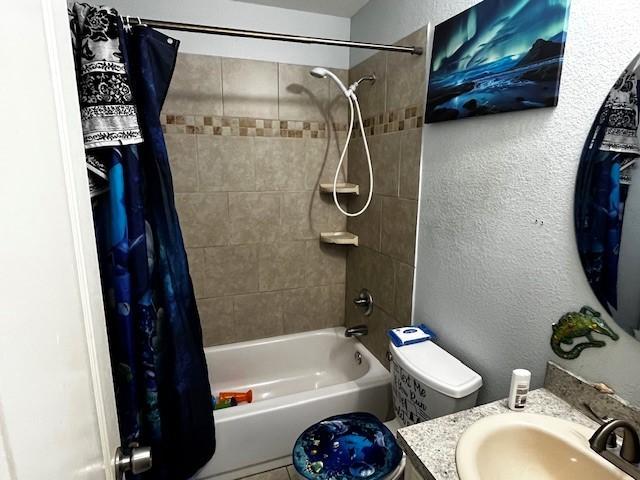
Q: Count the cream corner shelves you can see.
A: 2